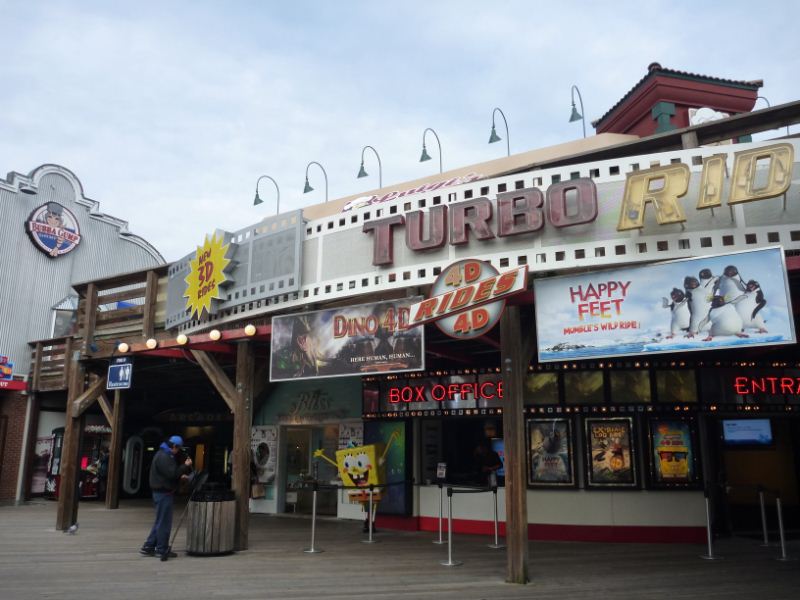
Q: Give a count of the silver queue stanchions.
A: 8